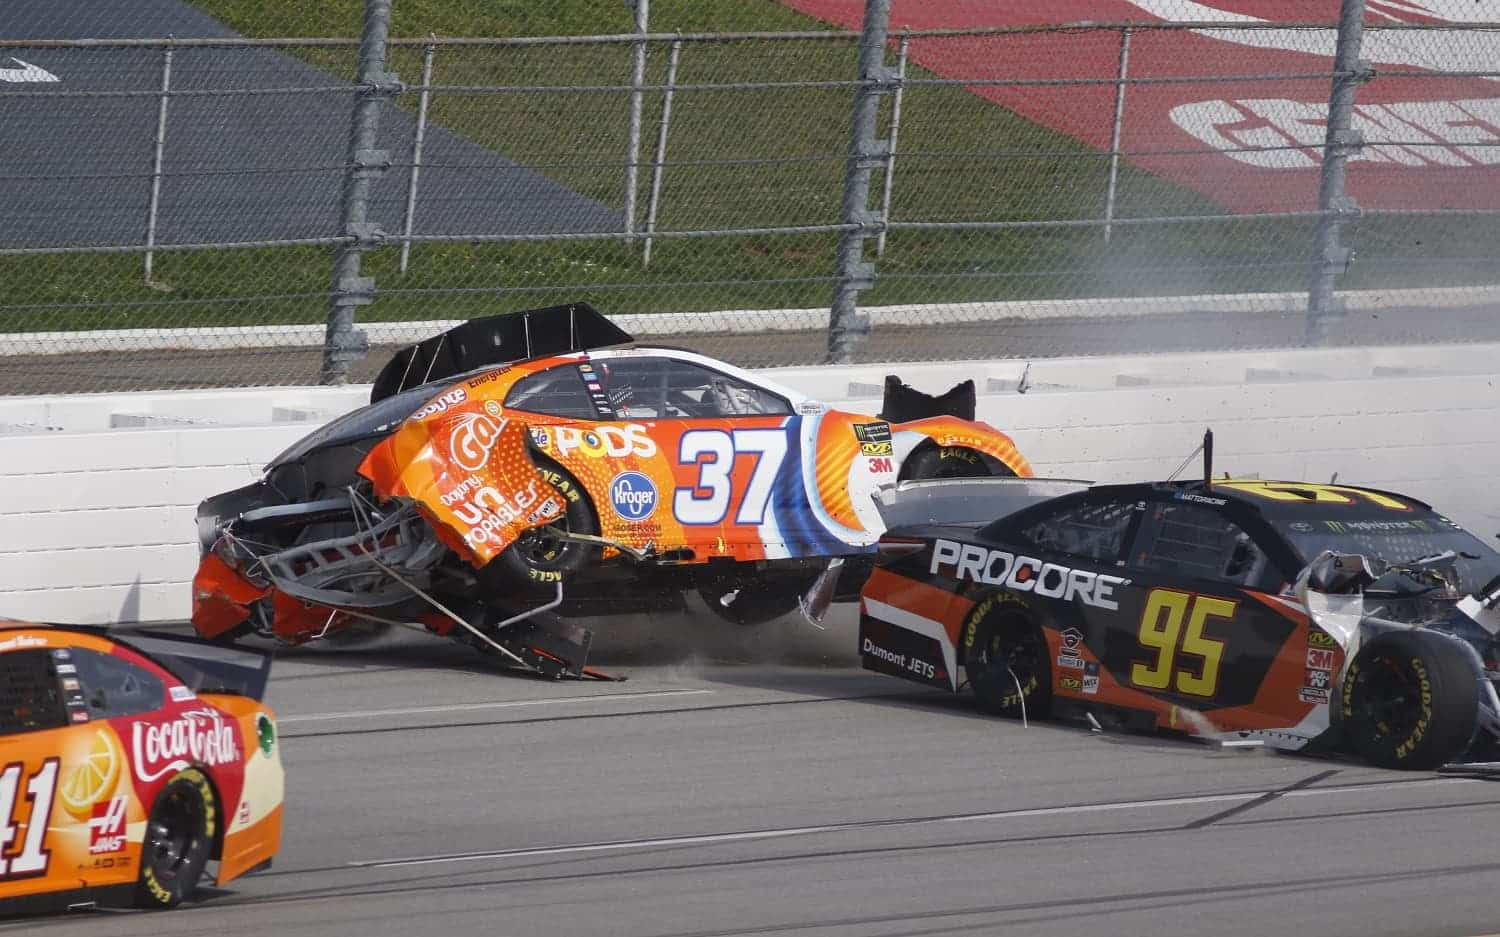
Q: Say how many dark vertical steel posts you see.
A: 3